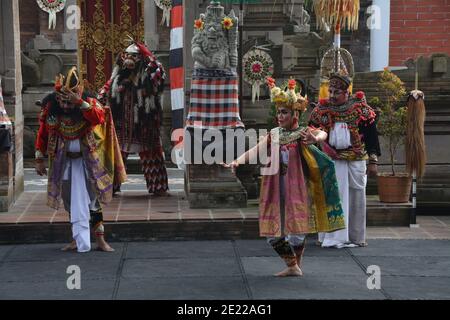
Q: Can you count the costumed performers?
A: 4